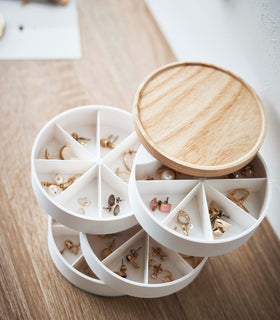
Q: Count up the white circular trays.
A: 4